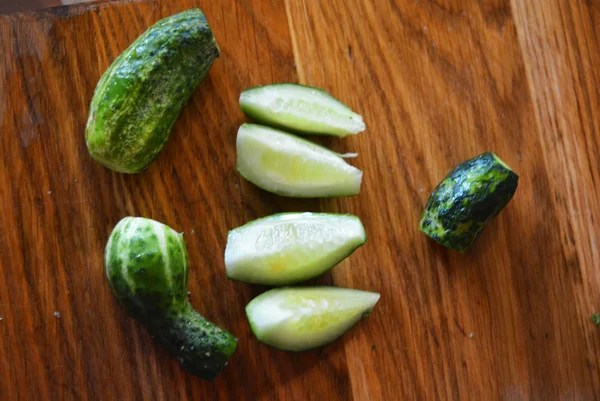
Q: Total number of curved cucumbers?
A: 1